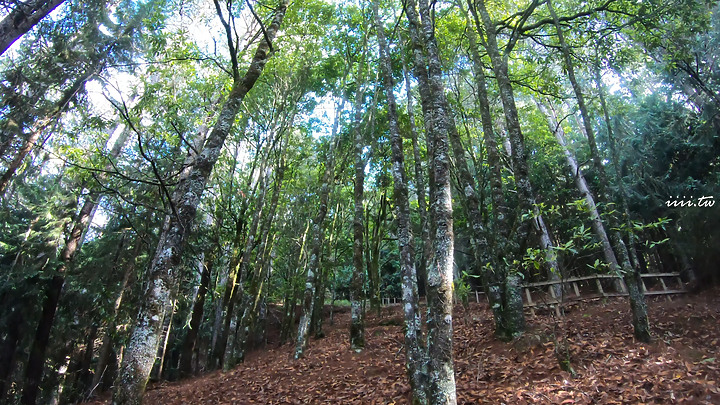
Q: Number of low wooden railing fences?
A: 1